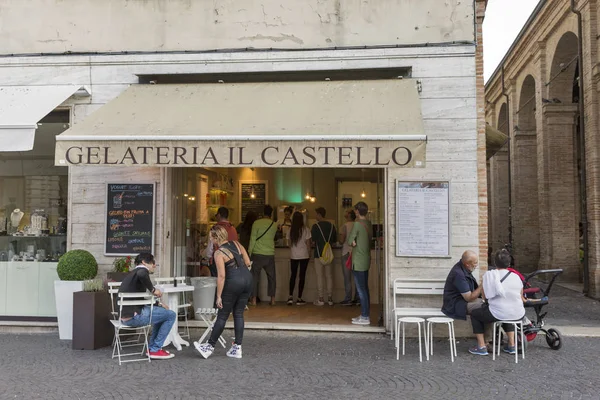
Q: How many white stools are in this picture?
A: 3